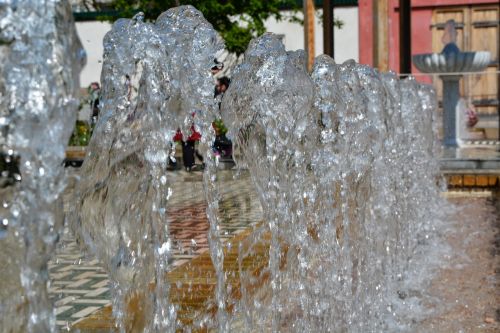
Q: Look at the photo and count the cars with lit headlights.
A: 0